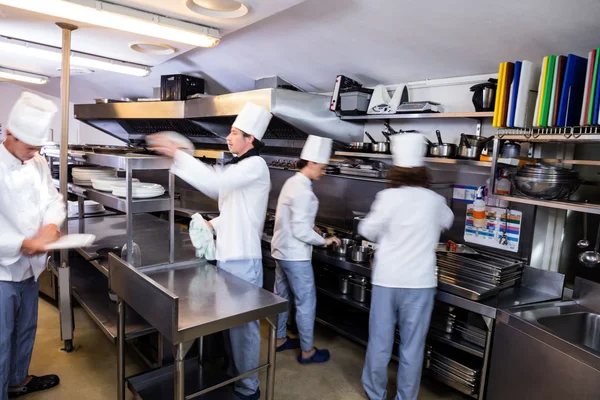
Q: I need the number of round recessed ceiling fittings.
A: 2